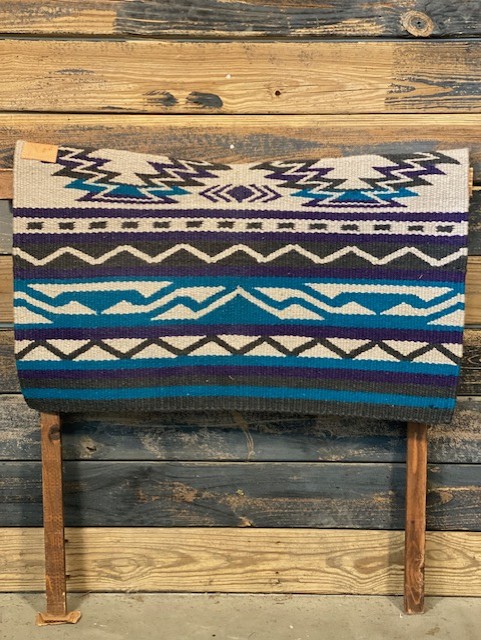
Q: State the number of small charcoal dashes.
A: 14